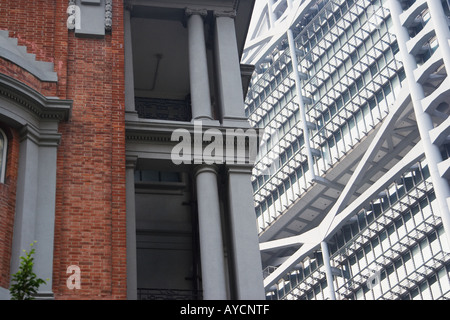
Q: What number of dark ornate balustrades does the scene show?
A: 2